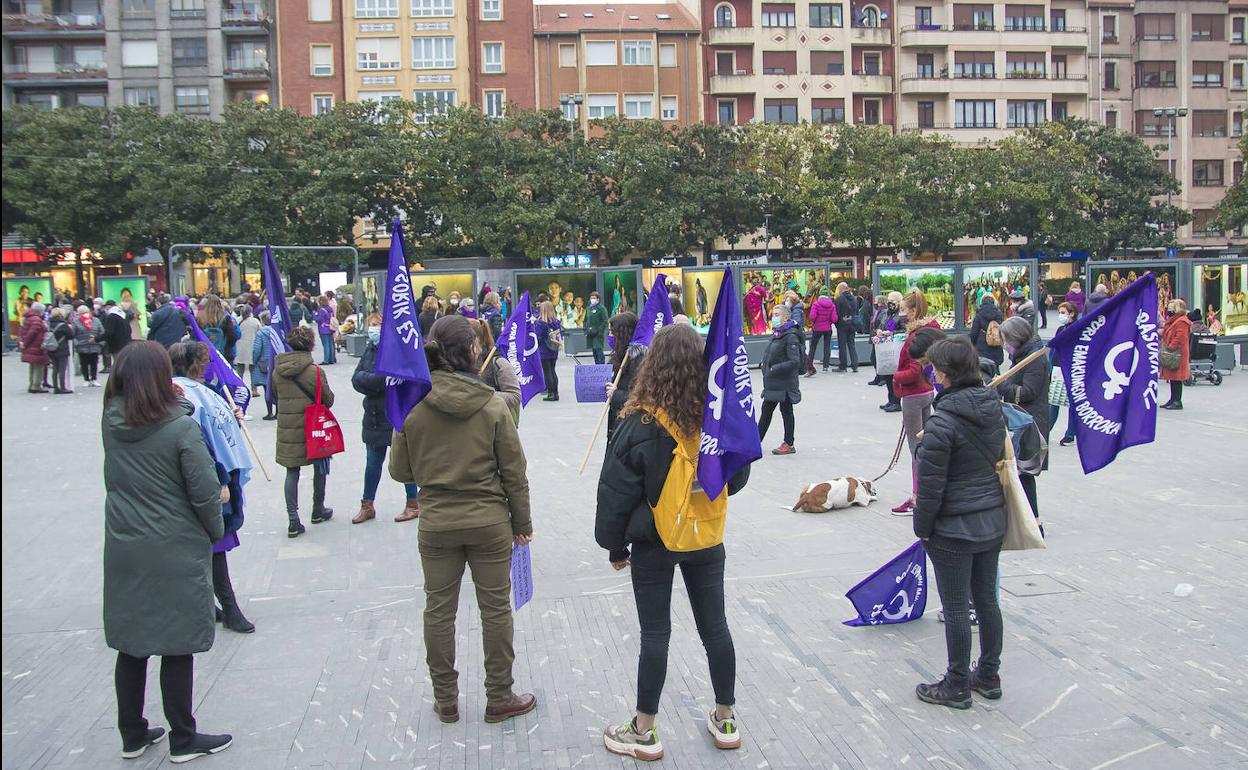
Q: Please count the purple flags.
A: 8